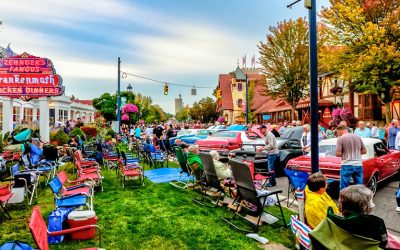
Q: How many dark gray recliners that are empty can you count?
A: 1